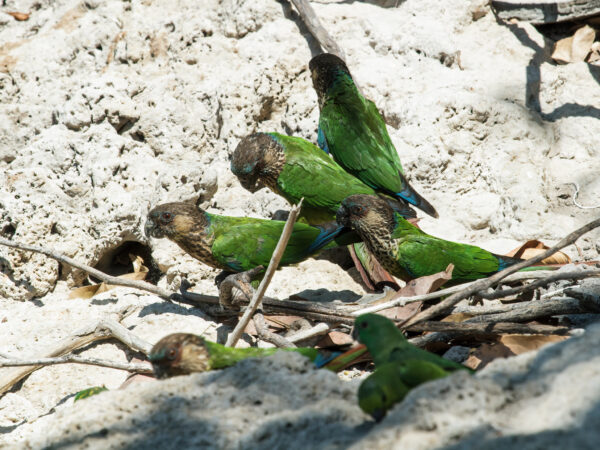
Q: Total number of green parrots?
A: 7